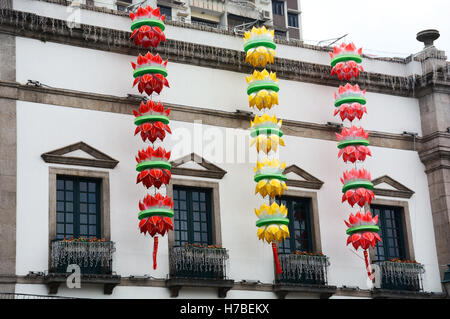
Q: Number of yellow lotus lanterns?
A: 5